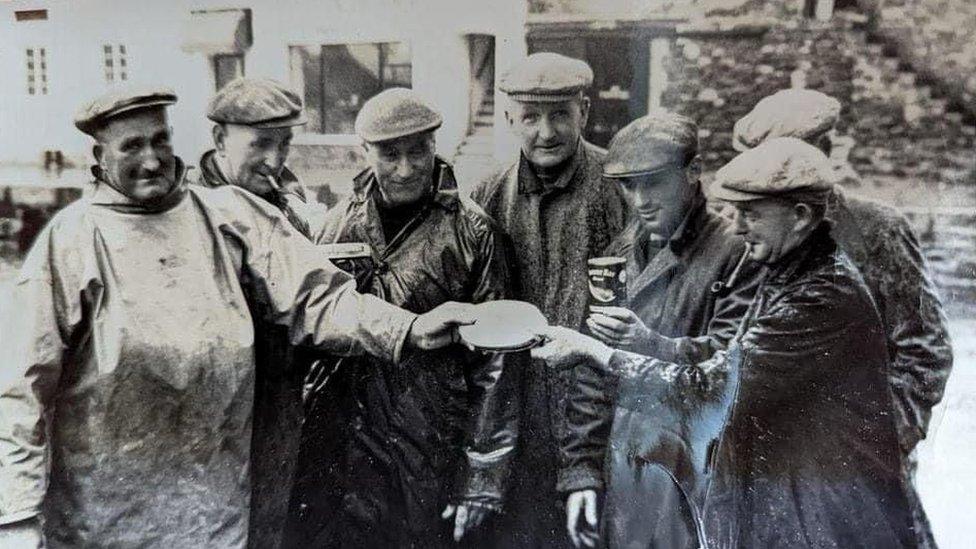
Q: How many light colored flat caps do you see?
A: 4